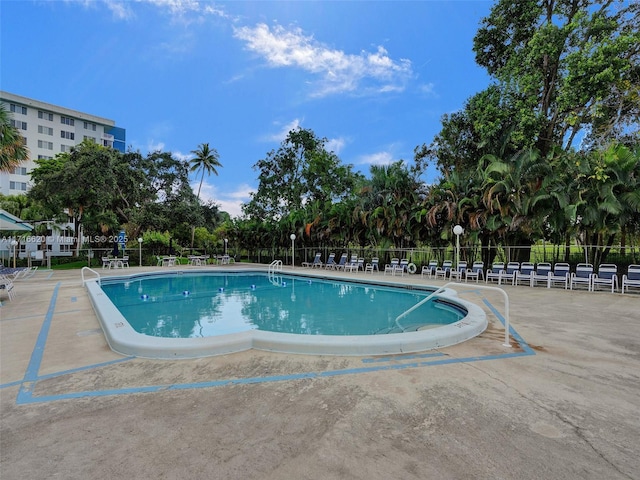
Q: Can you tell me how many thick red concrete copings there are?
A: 0